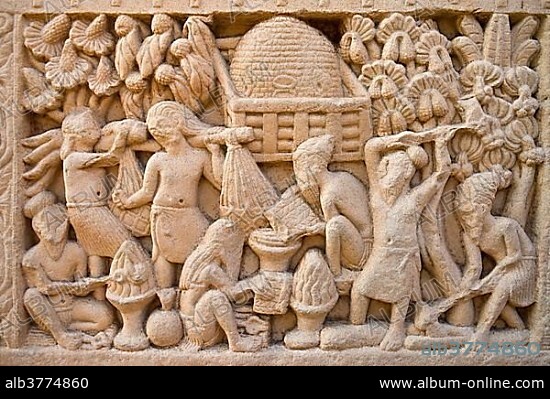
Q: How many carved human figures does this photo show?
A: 7